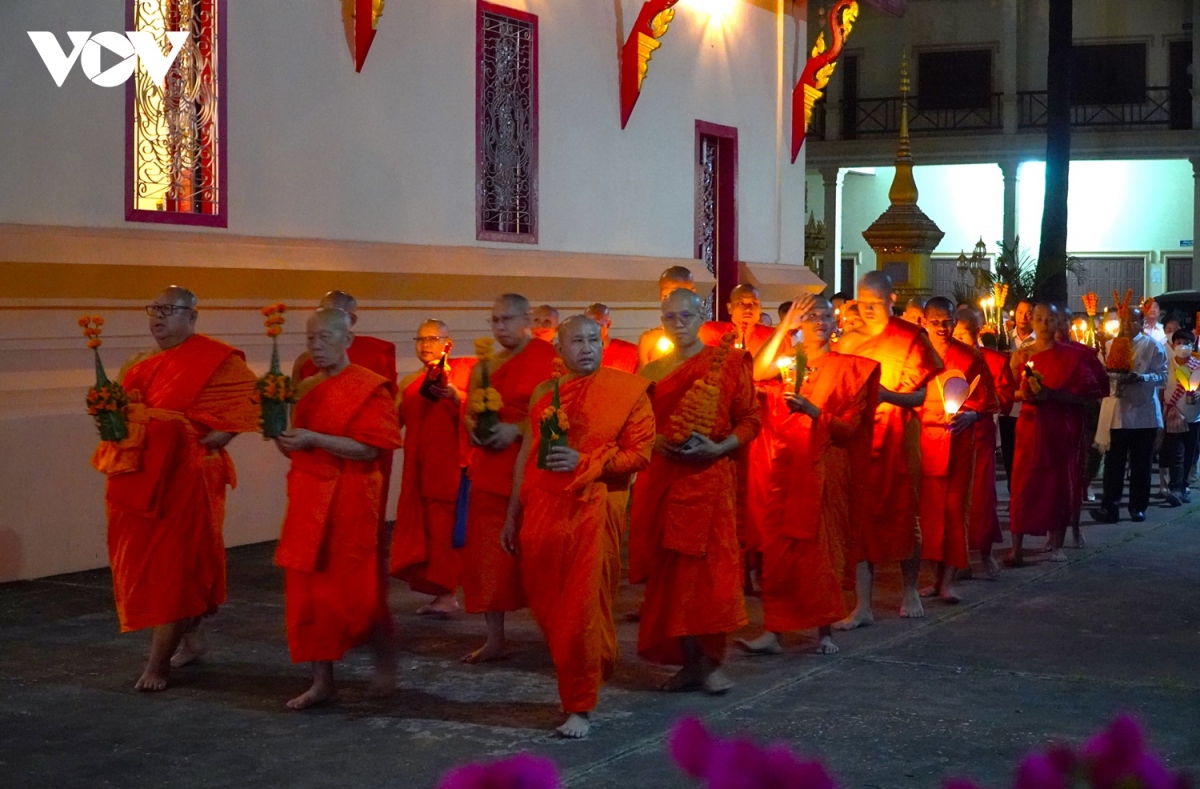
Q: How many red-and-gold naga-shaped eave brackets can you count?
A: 3